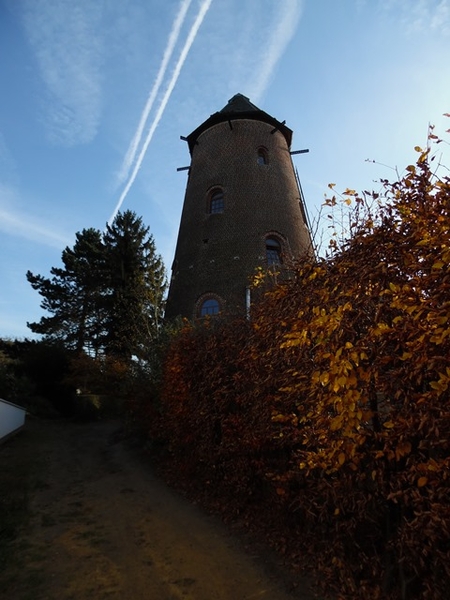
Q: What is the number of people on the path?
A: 0